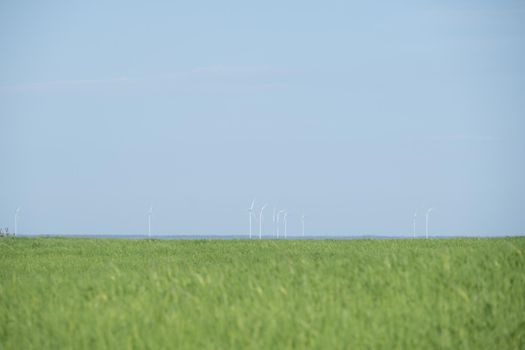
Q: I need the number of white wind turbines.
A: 10